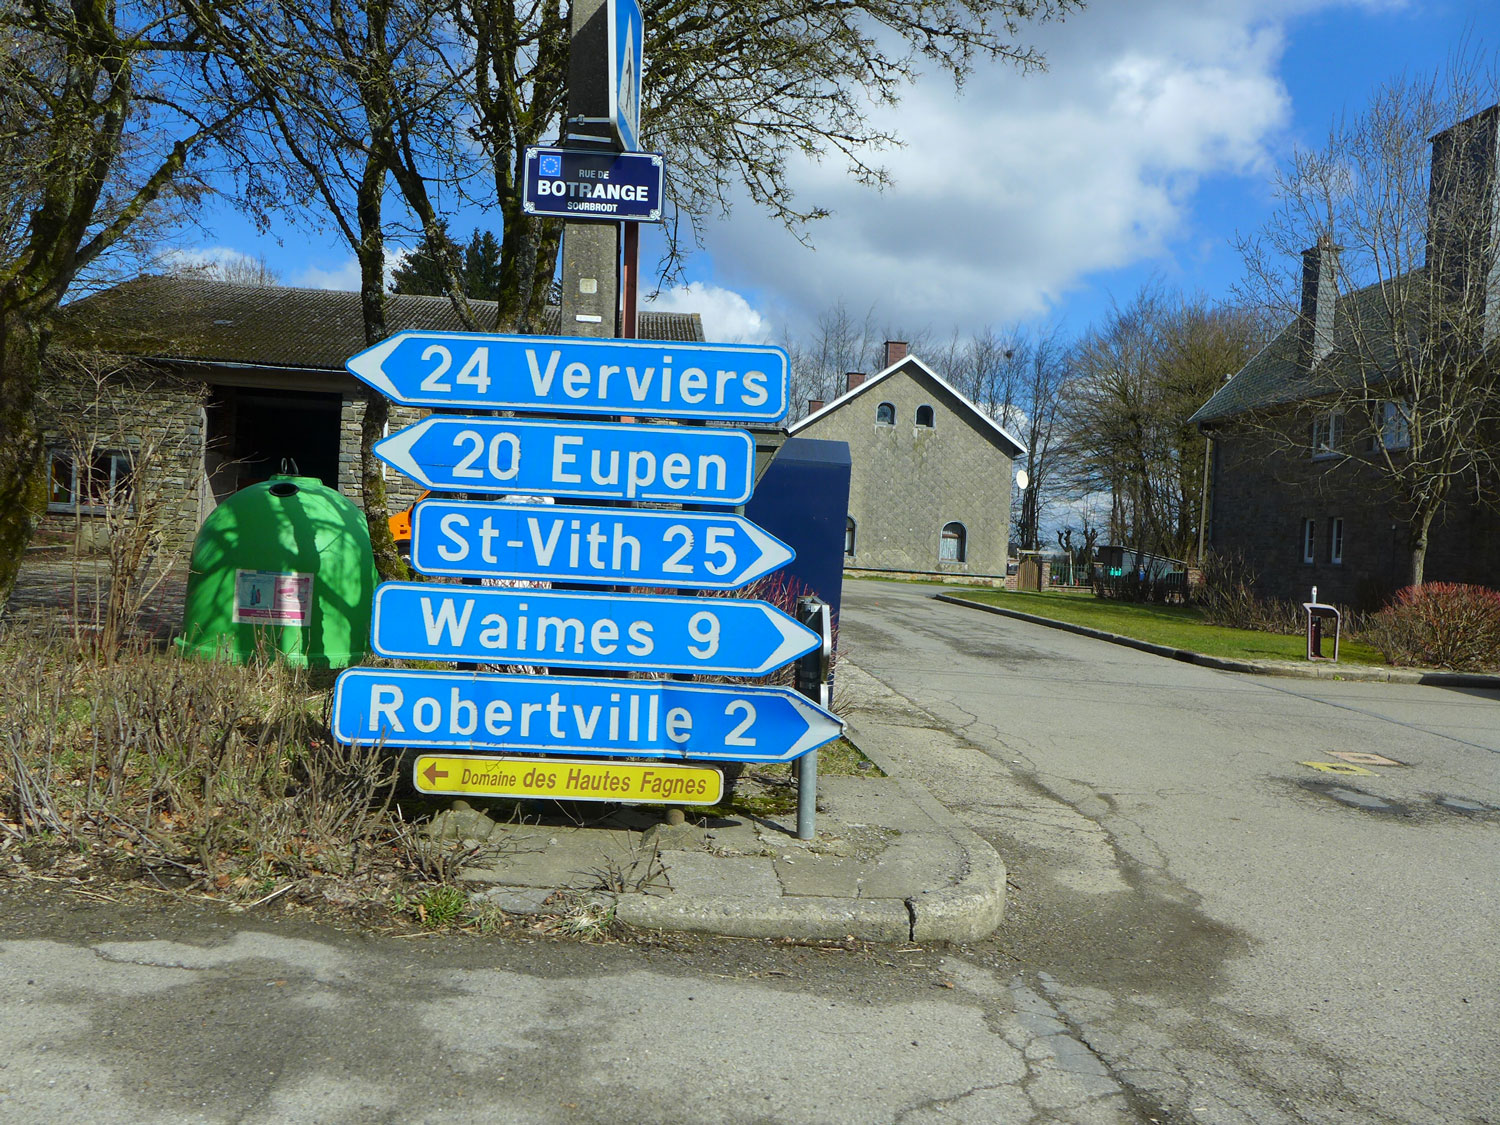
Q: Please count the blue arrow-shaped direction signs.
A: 5